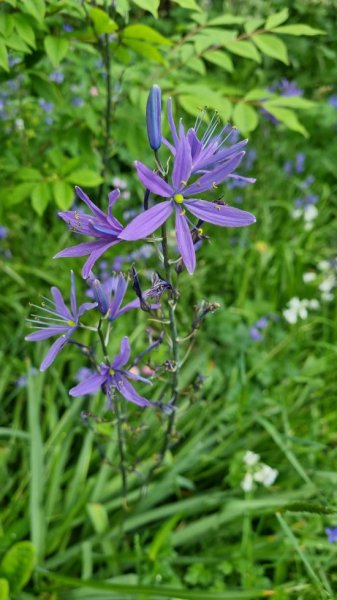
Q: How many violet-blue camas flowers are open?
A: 6